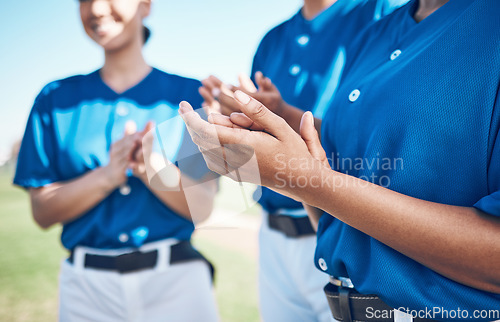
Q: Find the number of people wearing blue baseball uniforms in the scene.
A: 3